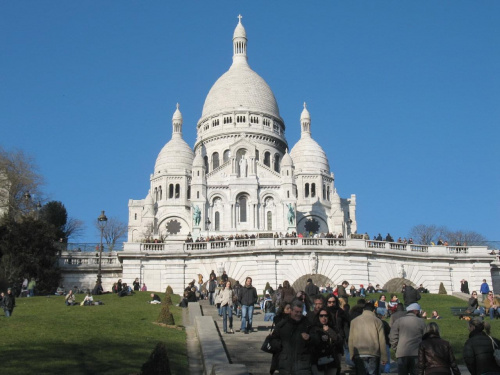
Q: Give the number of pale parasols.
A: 0